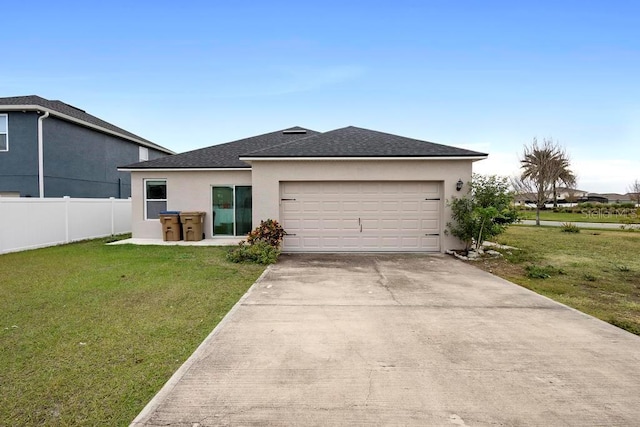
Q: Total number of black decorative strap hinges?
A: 4